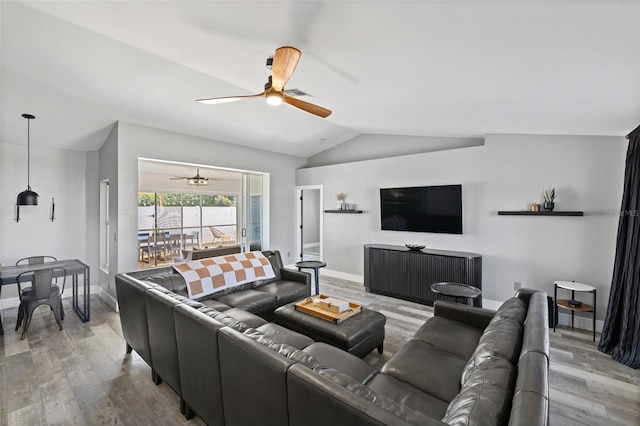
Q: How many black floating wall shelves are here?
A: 2